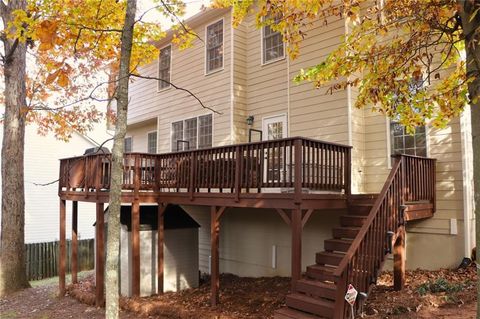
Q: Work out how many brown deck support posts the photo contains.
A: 8